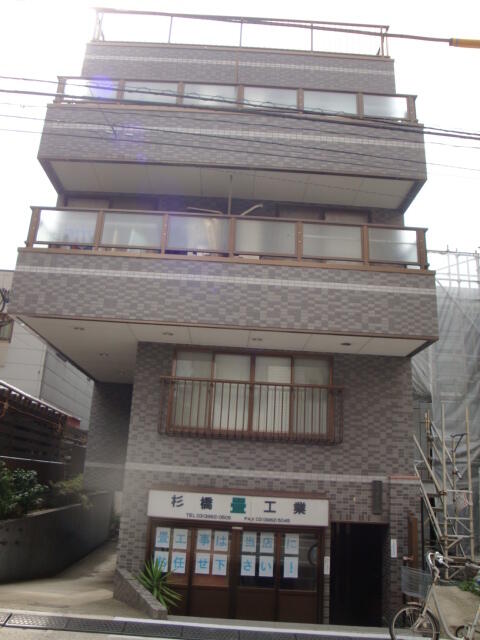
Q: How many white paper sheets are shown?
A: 14